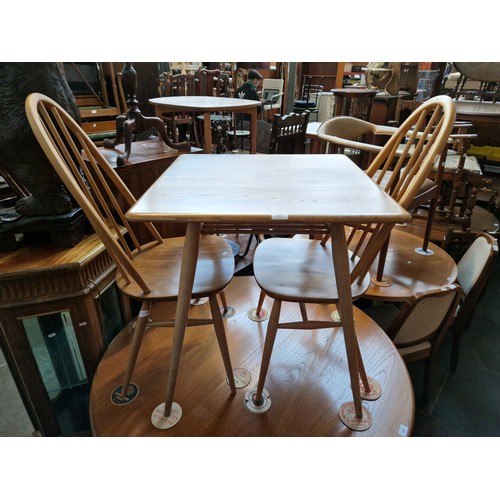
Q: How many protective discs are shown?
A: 13